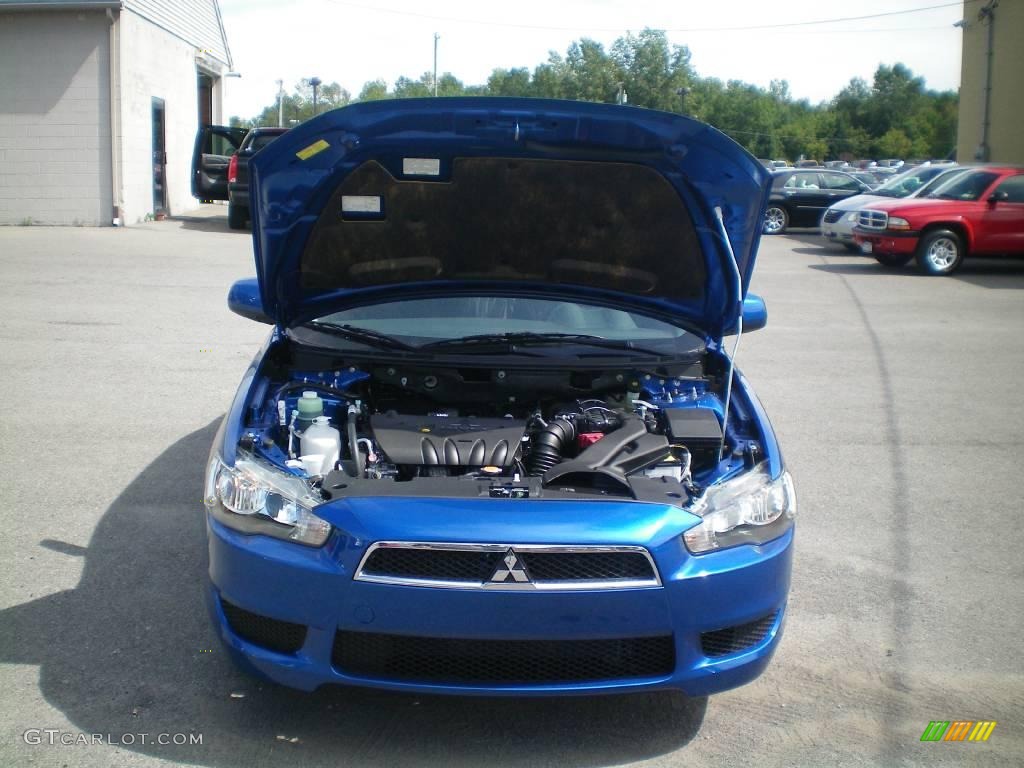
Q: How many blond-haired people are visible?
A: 0